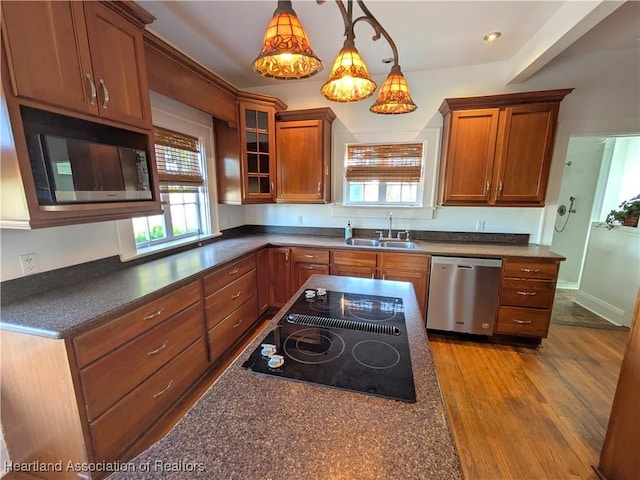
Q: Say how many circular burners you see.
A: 4